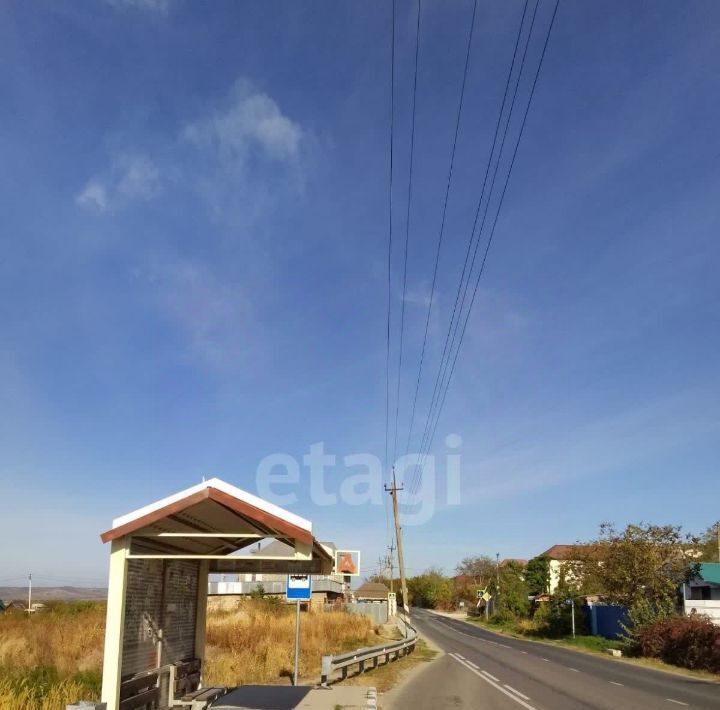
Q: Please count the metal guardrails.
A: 1